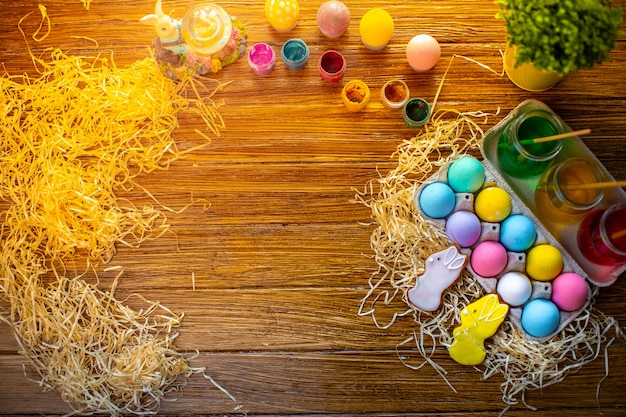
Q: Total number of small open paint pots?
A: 6